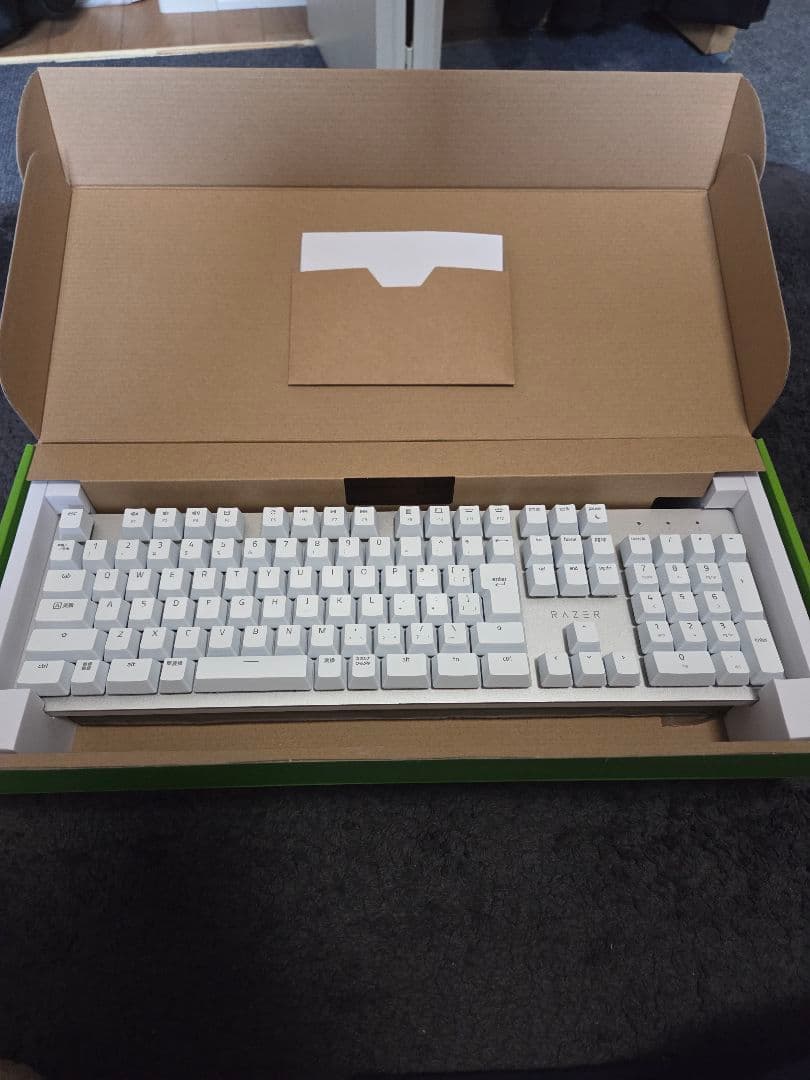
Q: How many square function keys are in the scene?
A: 12